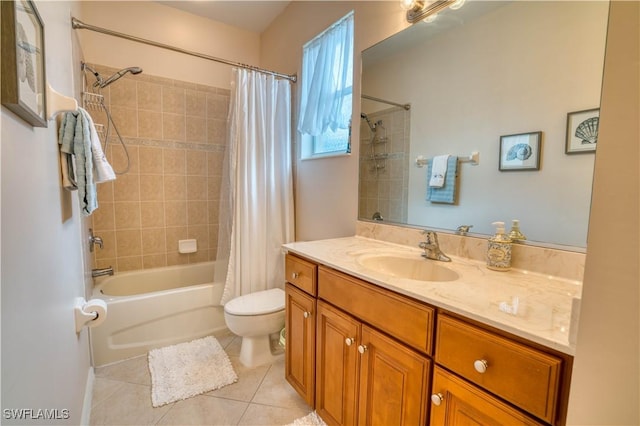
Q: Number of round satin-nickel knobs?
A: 6